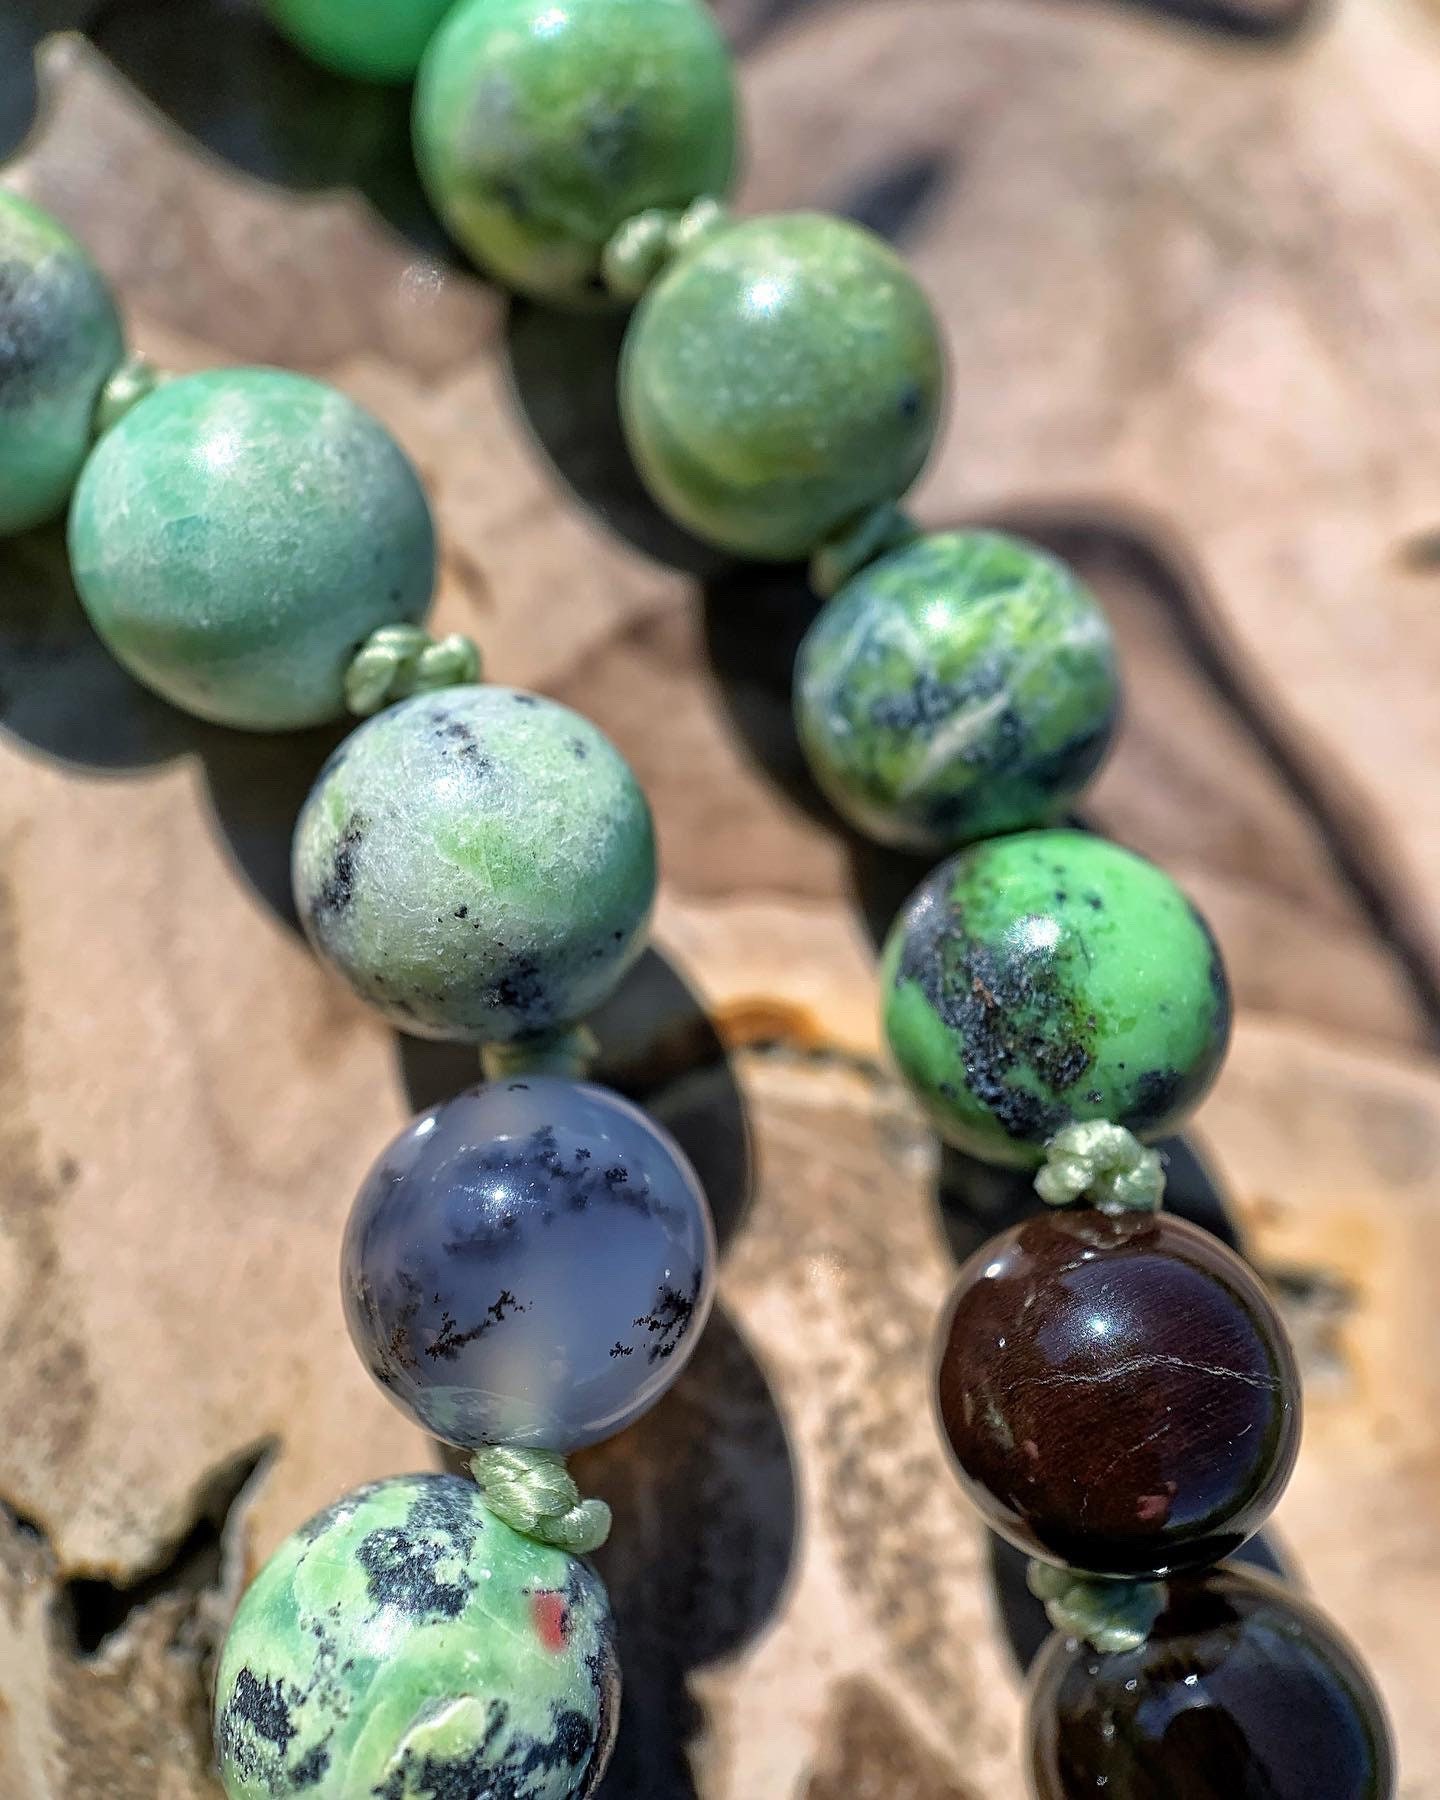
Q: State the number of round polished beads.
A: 12